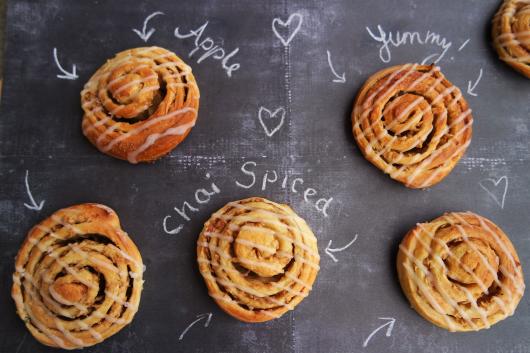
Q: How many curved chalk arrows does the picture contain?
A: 8